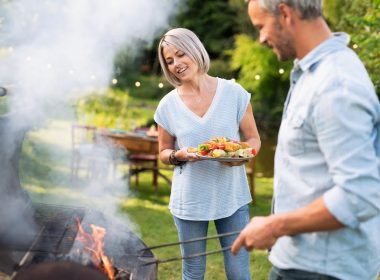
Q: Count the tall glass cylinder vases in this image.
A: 0